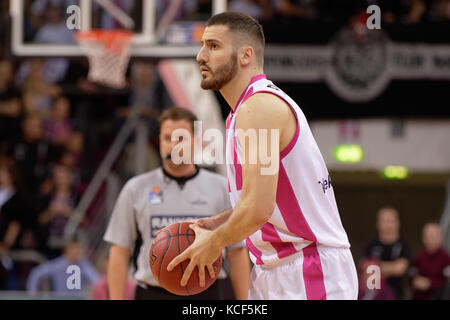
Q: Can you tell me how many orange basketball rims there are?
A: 1